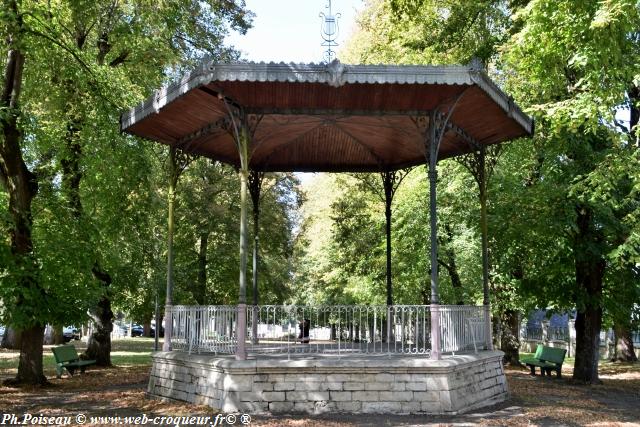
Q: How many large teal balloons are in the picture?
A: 0